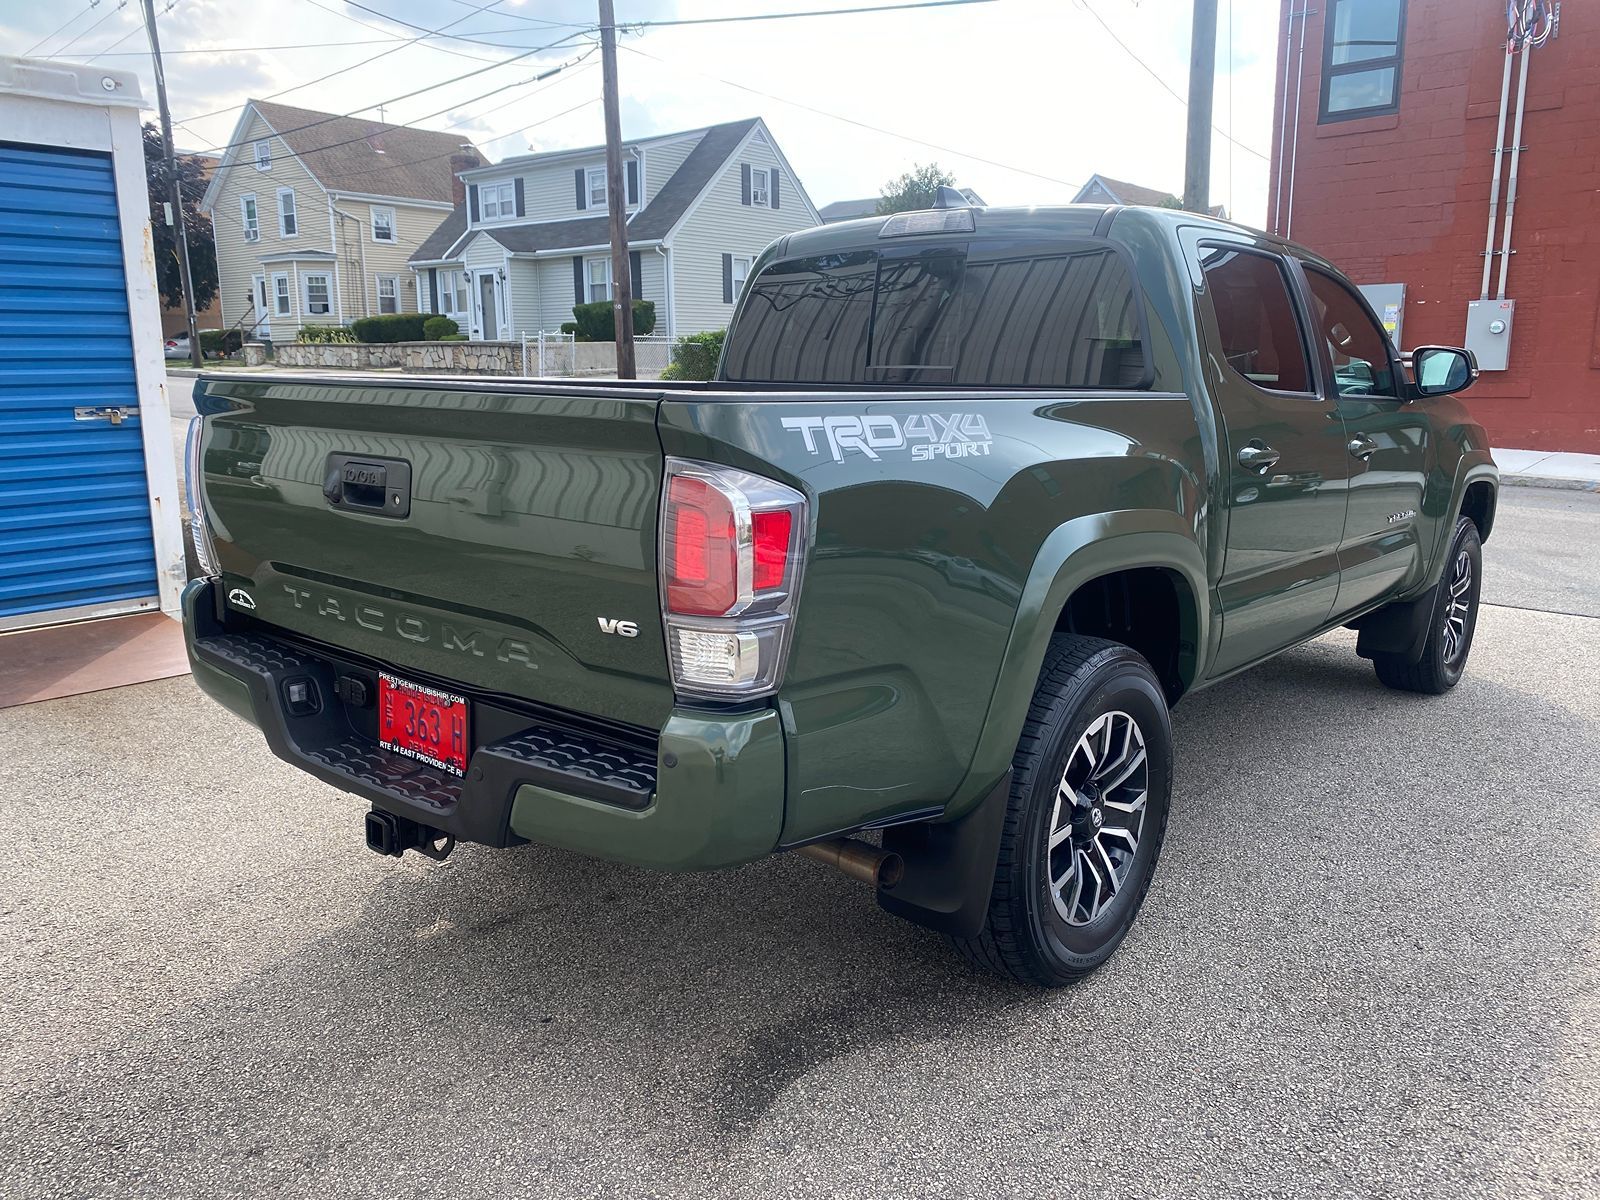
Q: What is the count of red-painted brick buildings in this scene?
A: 1